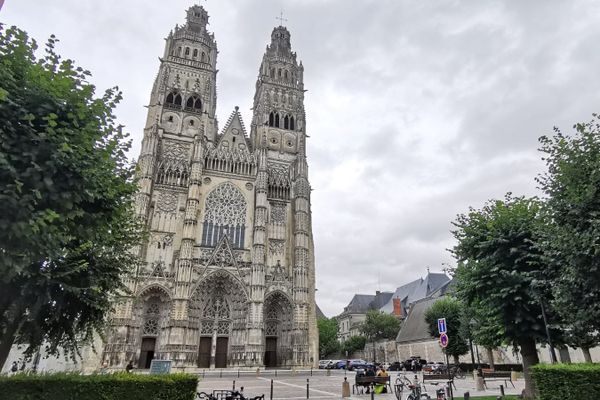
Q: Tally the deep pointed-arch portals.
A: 3